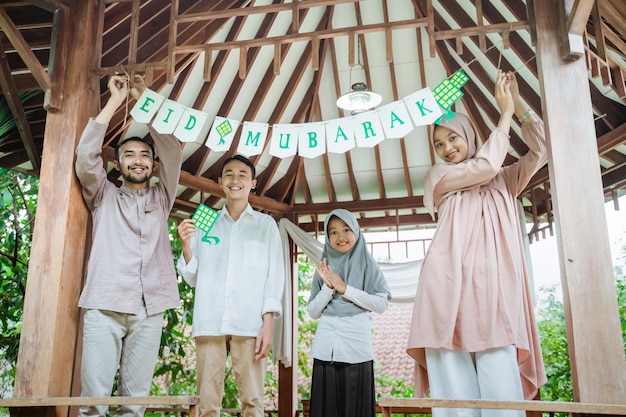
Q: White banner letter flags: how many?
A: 10